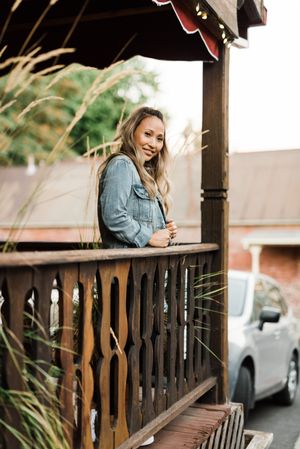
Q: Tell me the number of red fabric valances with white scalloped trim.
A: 1